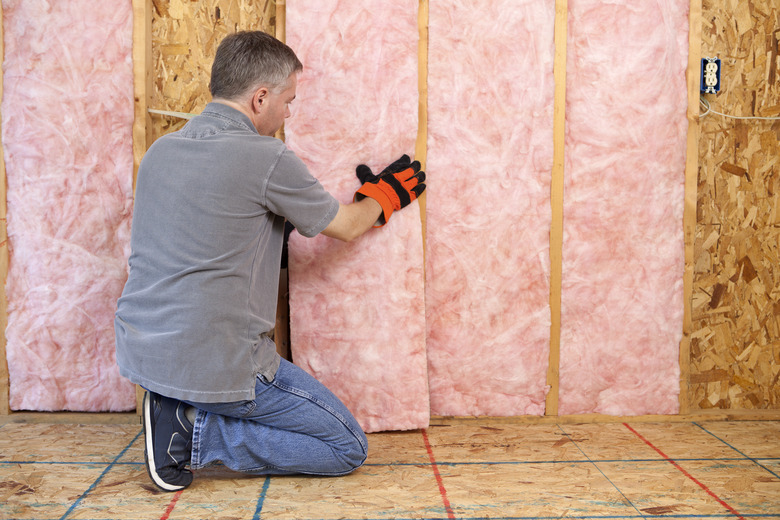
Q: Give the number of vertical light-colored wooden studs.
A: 6